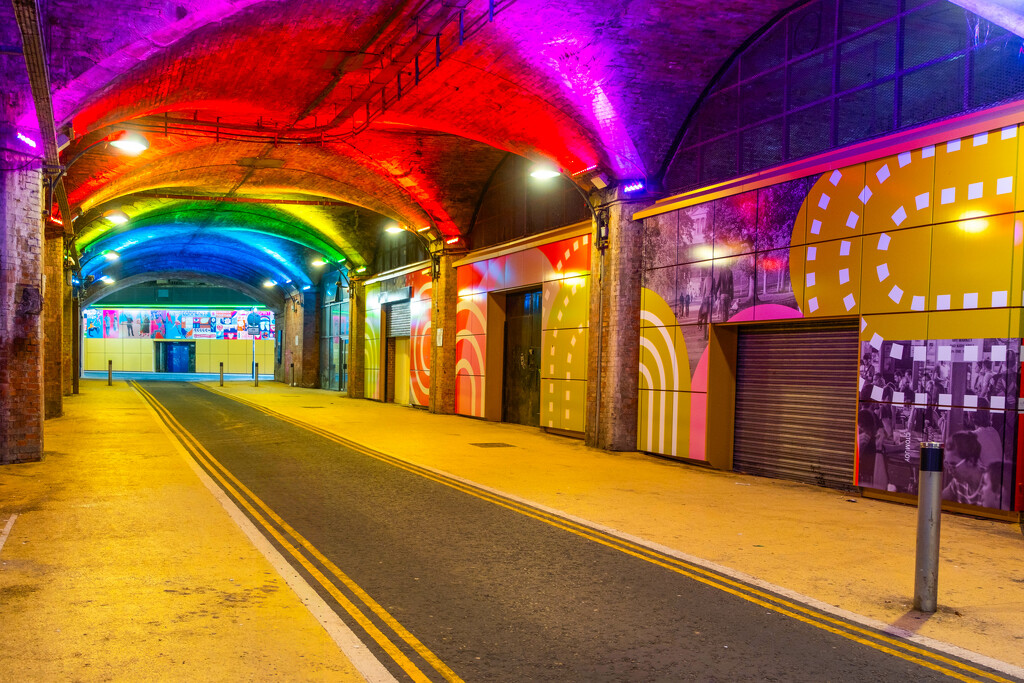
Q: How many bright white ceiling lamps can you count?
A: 8